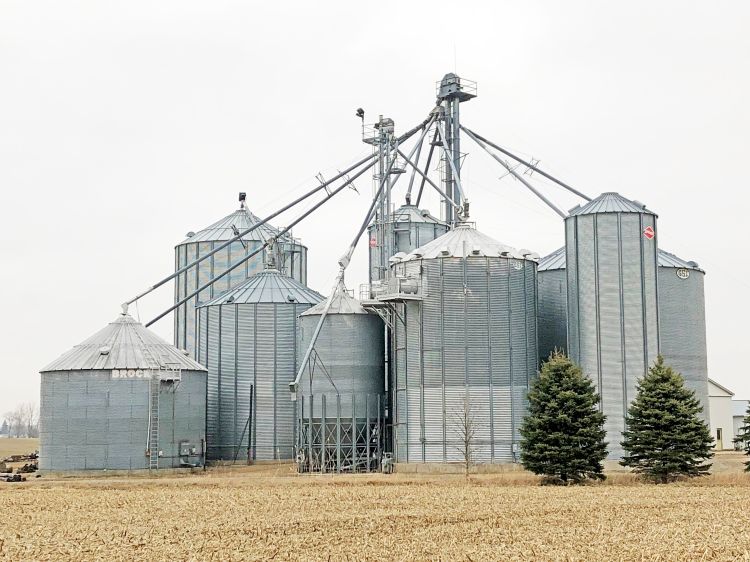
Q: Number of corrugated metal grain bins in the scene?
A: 8